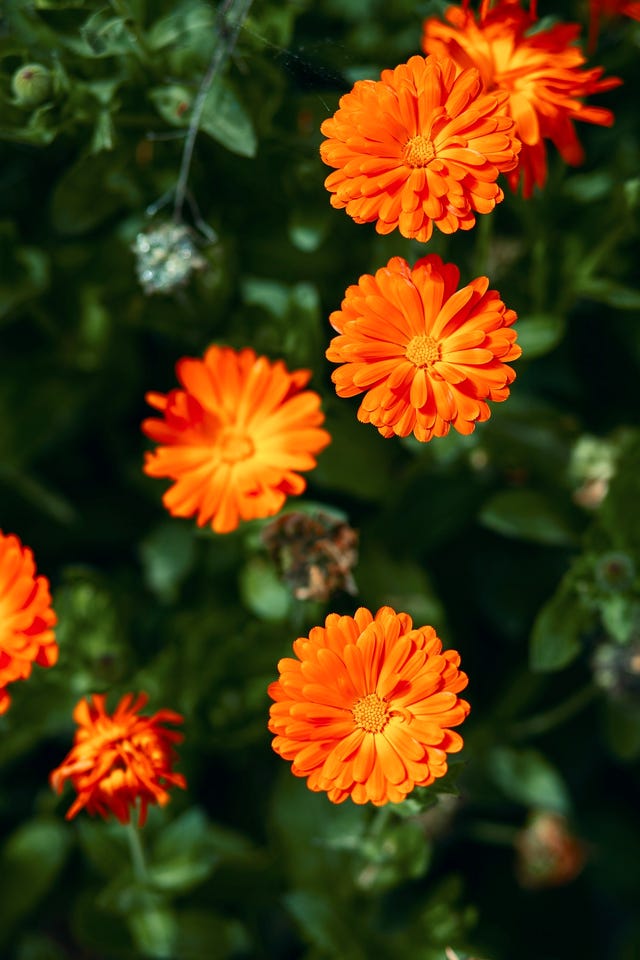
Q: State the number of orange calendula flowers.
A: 7